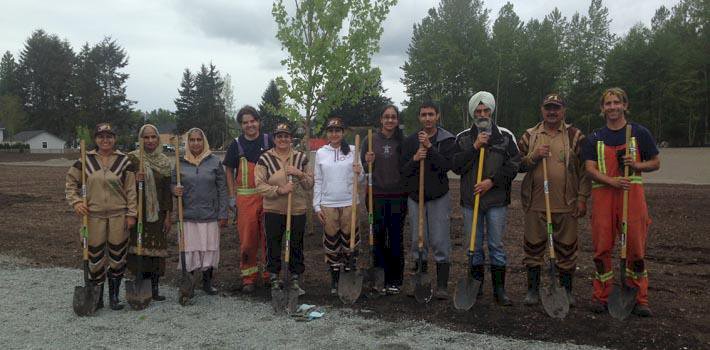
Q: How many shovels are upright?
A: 10